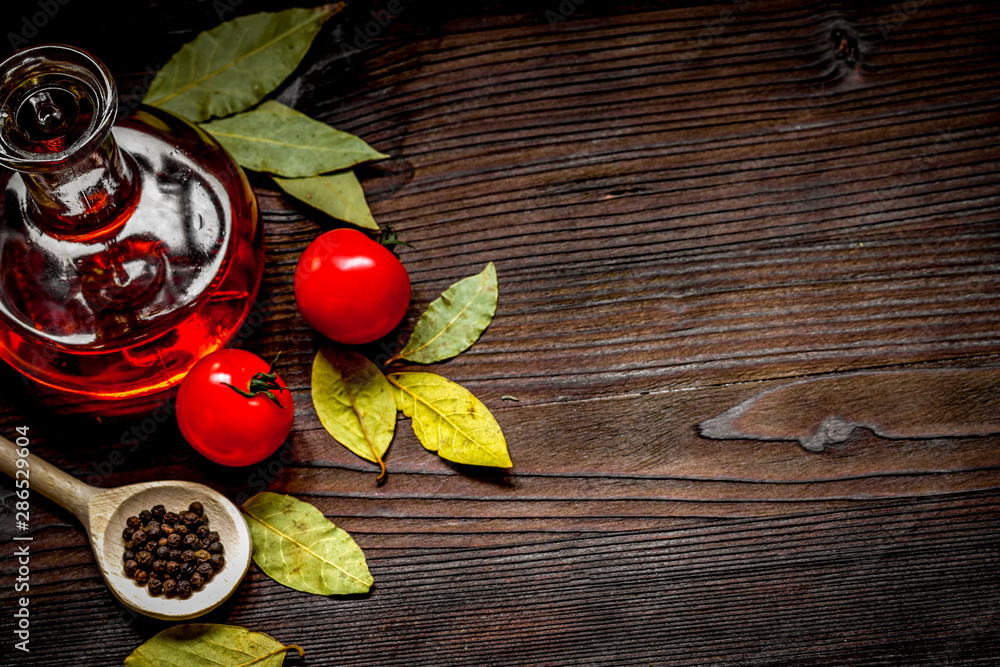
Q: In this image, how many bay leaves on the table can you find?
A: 8